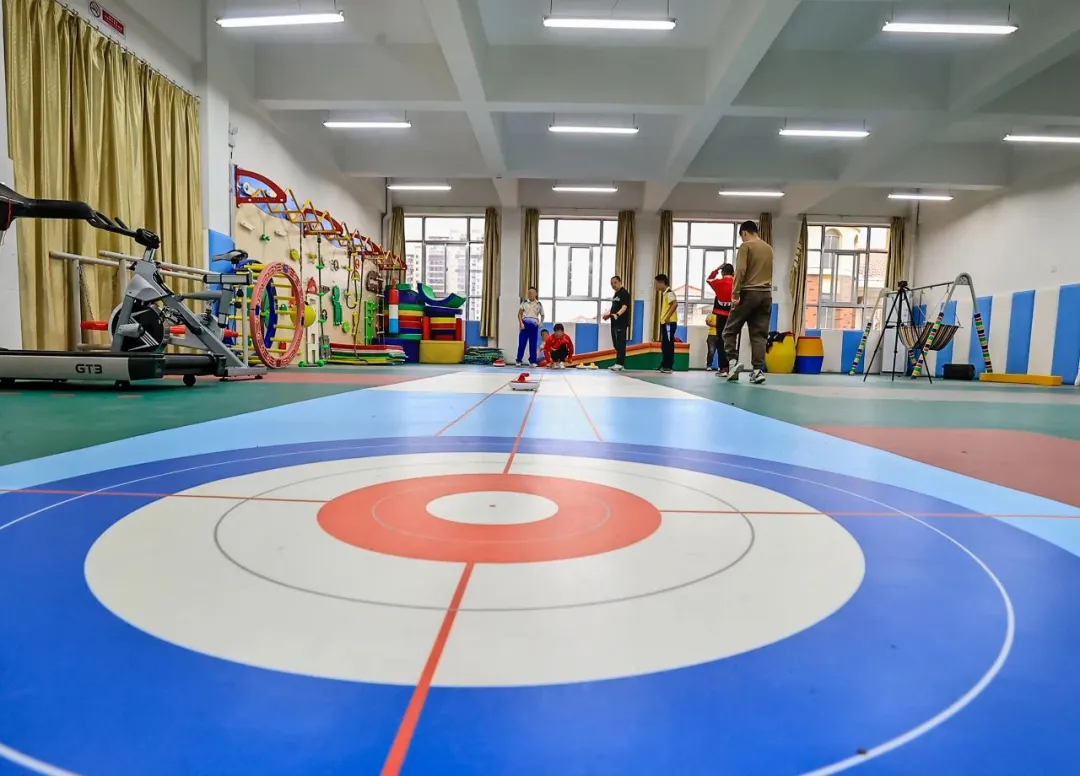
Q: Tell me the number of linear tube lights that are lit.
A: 11